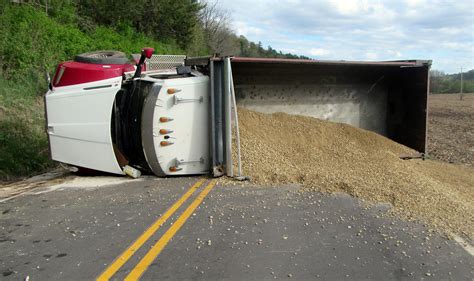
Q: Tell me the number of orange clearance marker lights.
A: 5